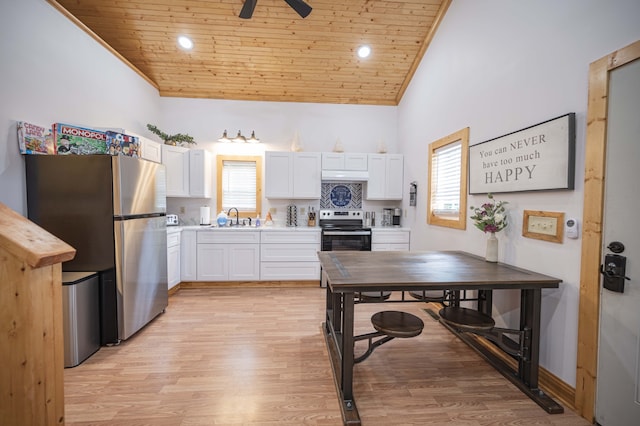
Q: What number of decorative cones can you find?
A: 3